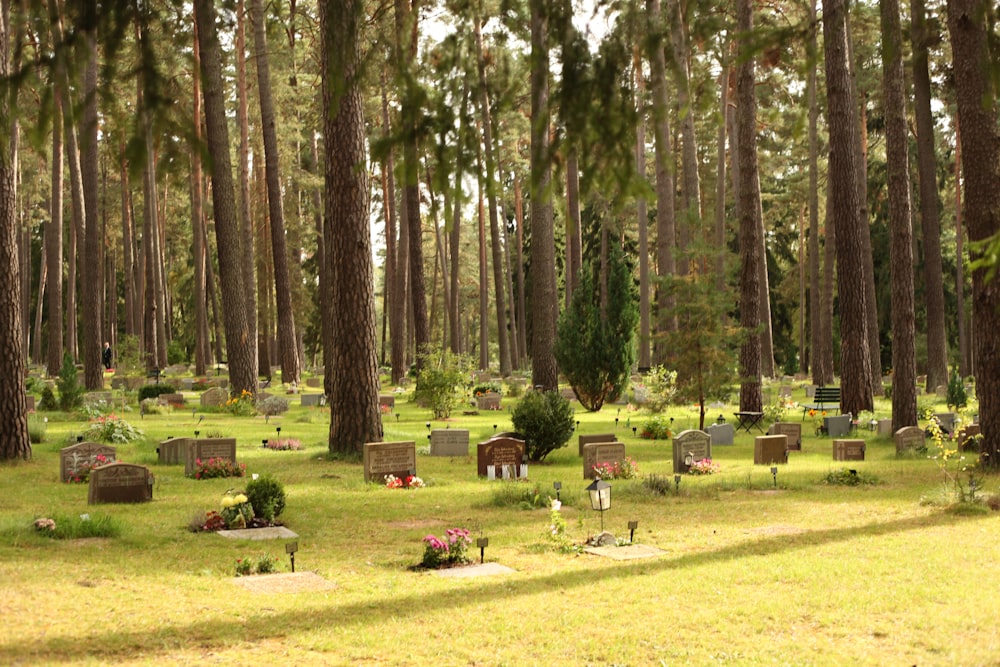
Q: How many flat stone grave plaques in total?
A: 4